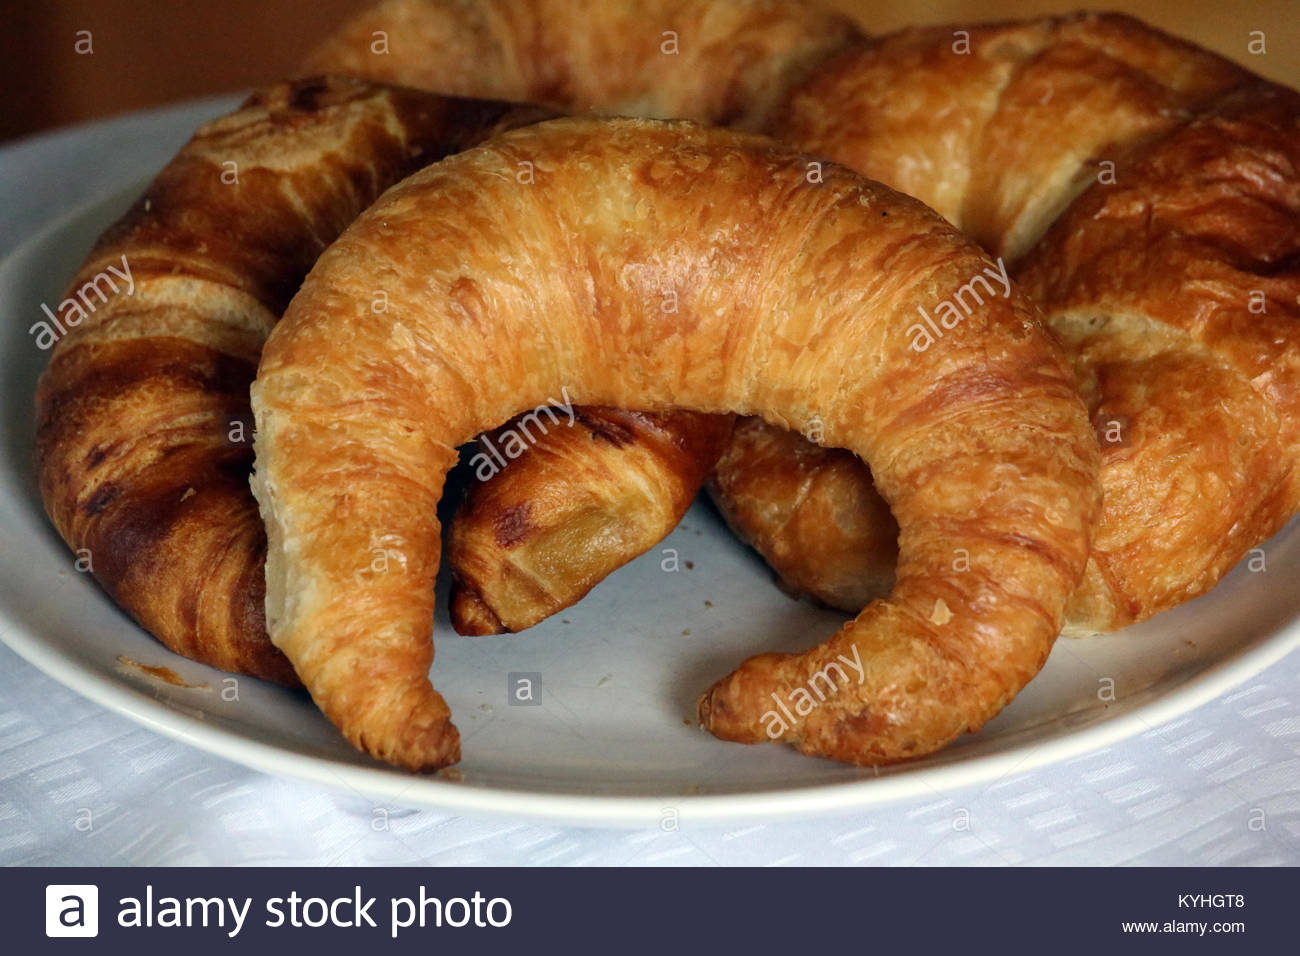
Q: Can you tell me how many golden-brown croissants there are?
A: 4